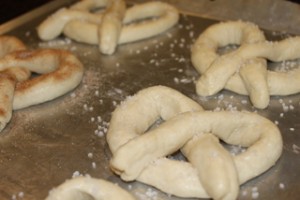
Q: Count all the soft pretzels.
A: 5